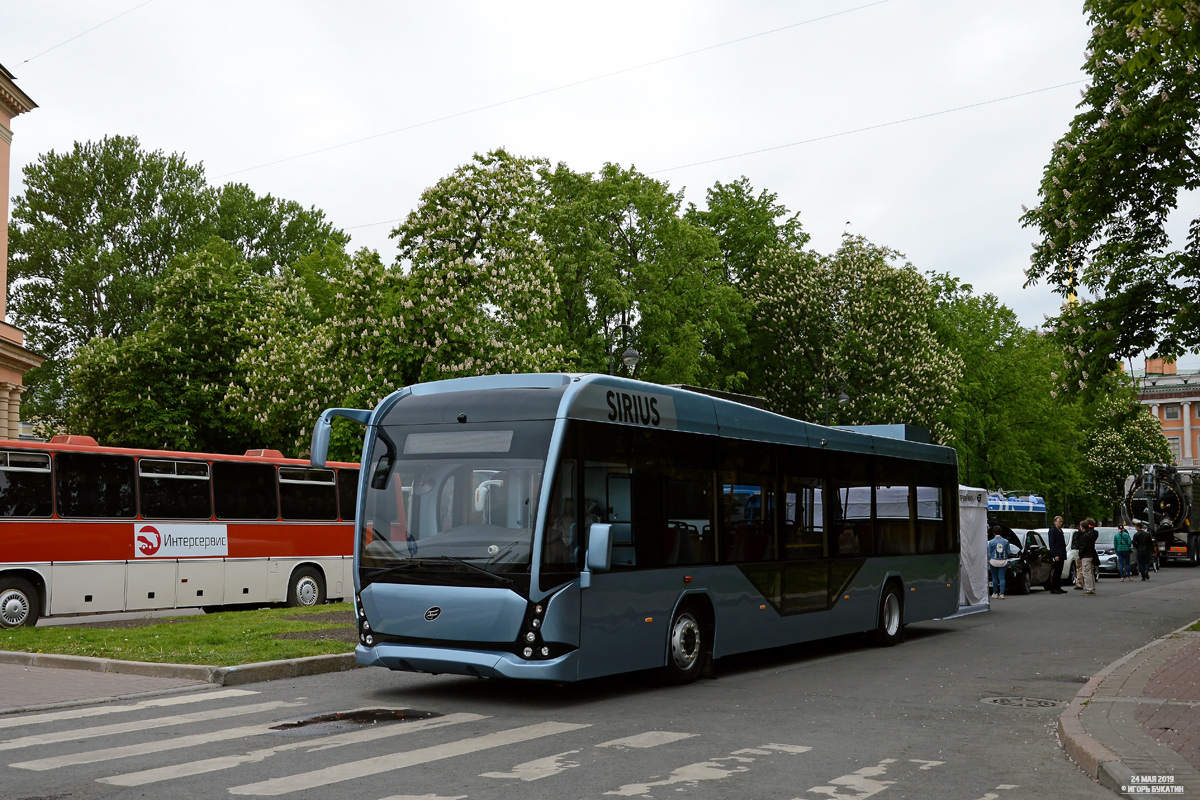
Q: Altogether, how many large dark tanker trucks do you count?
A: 1